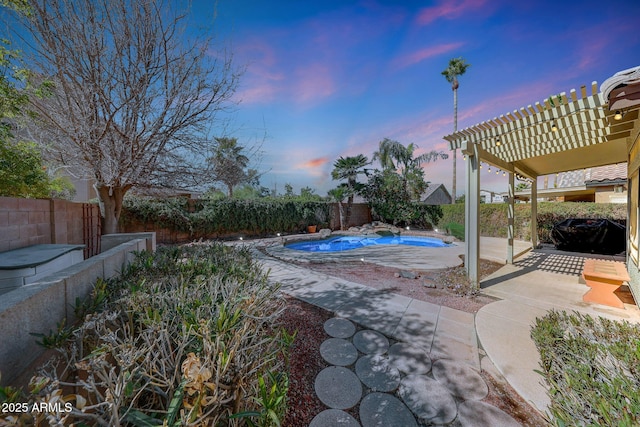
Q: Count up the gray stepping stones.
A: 11